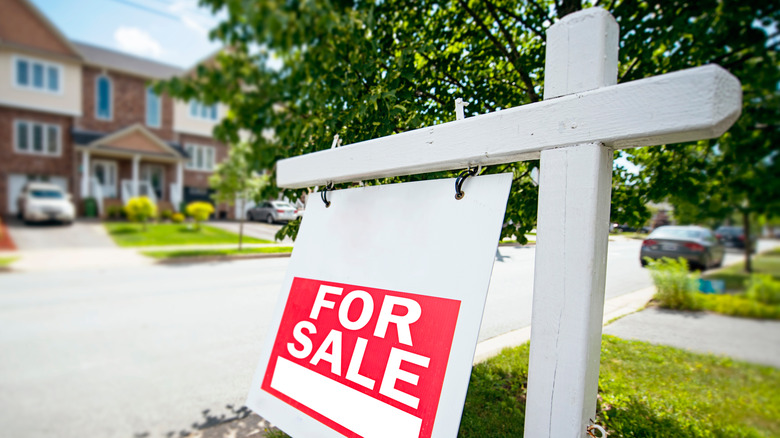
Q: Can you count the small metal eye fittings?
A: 2